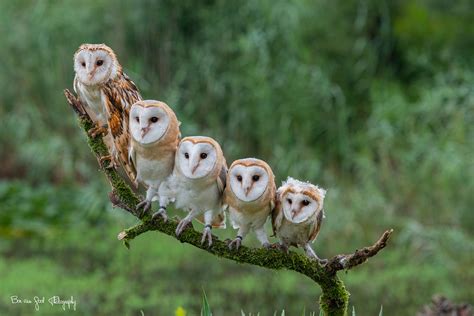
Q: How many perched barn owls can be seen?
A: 5